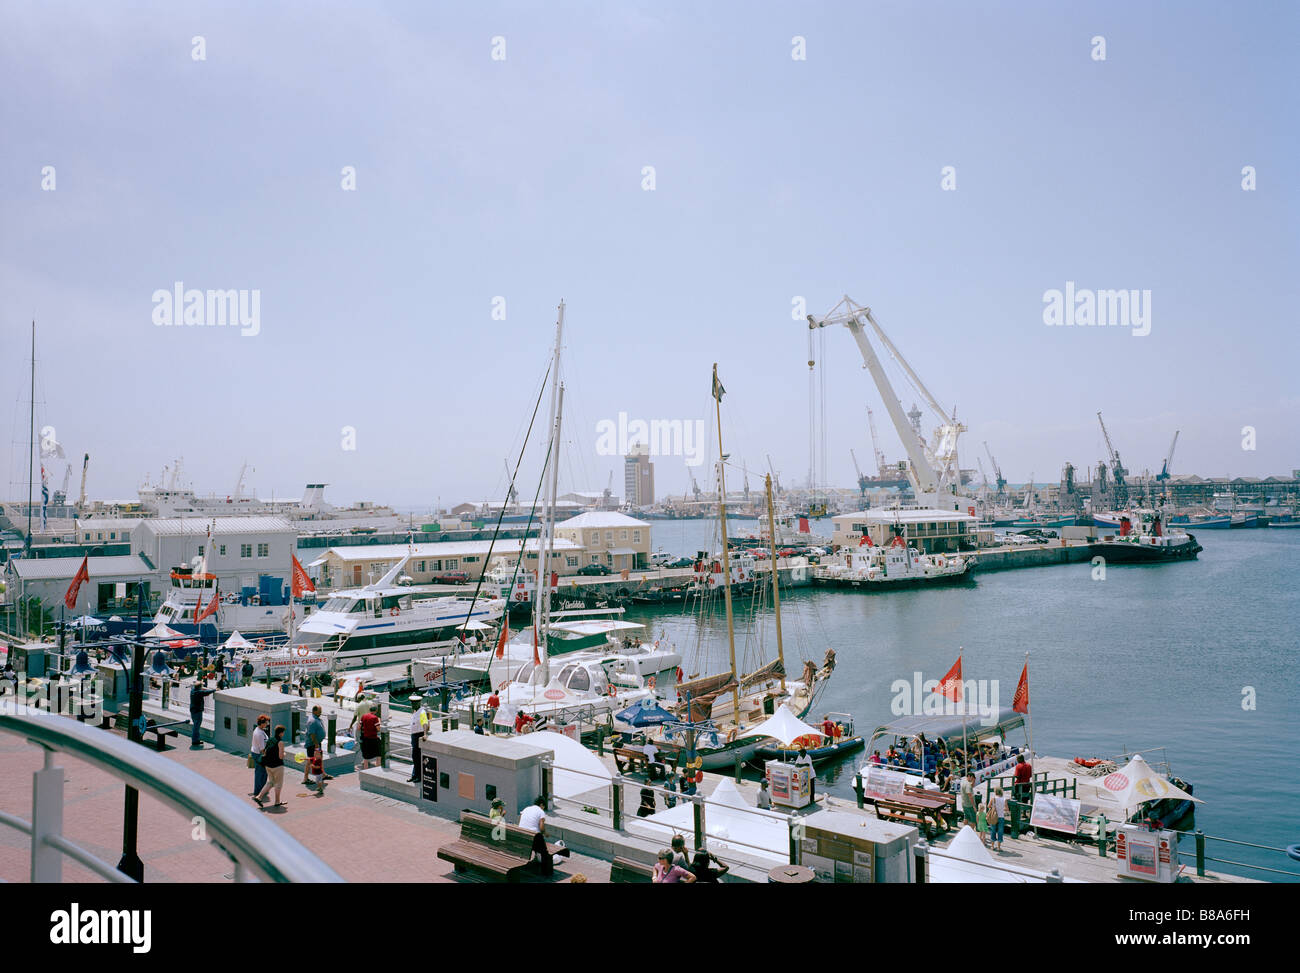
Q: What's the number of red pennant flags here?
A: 8